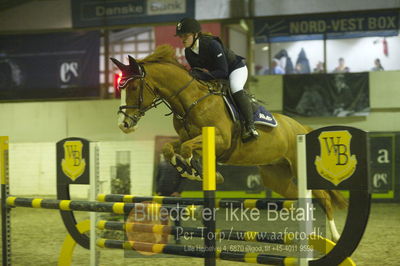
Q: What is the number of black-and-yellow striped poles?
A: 4